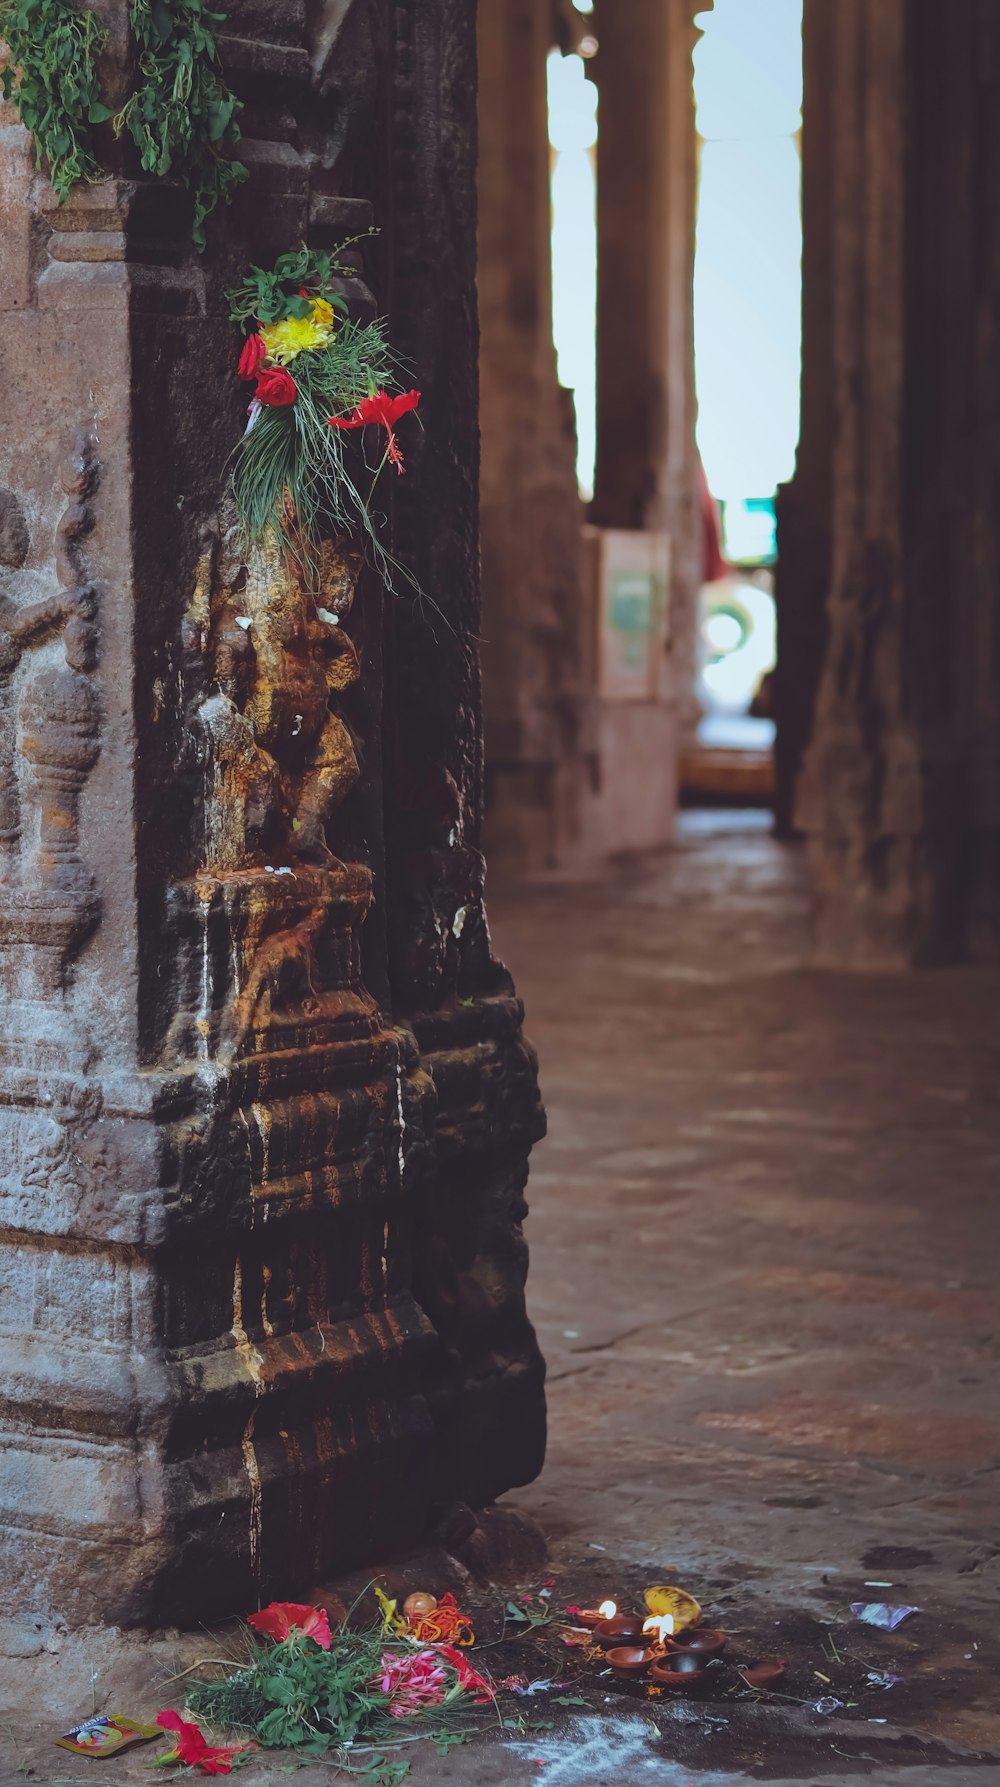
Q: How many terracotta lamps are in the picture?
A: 6